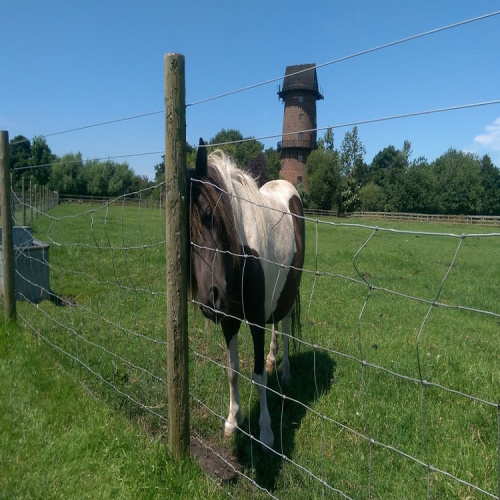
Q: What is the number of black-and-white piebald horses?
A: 1